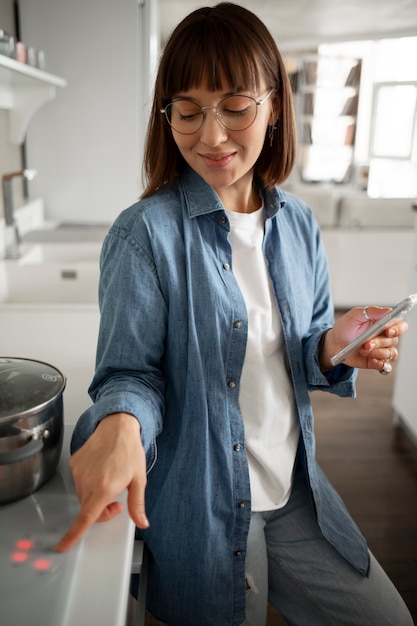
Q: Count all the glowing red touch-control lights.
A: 3